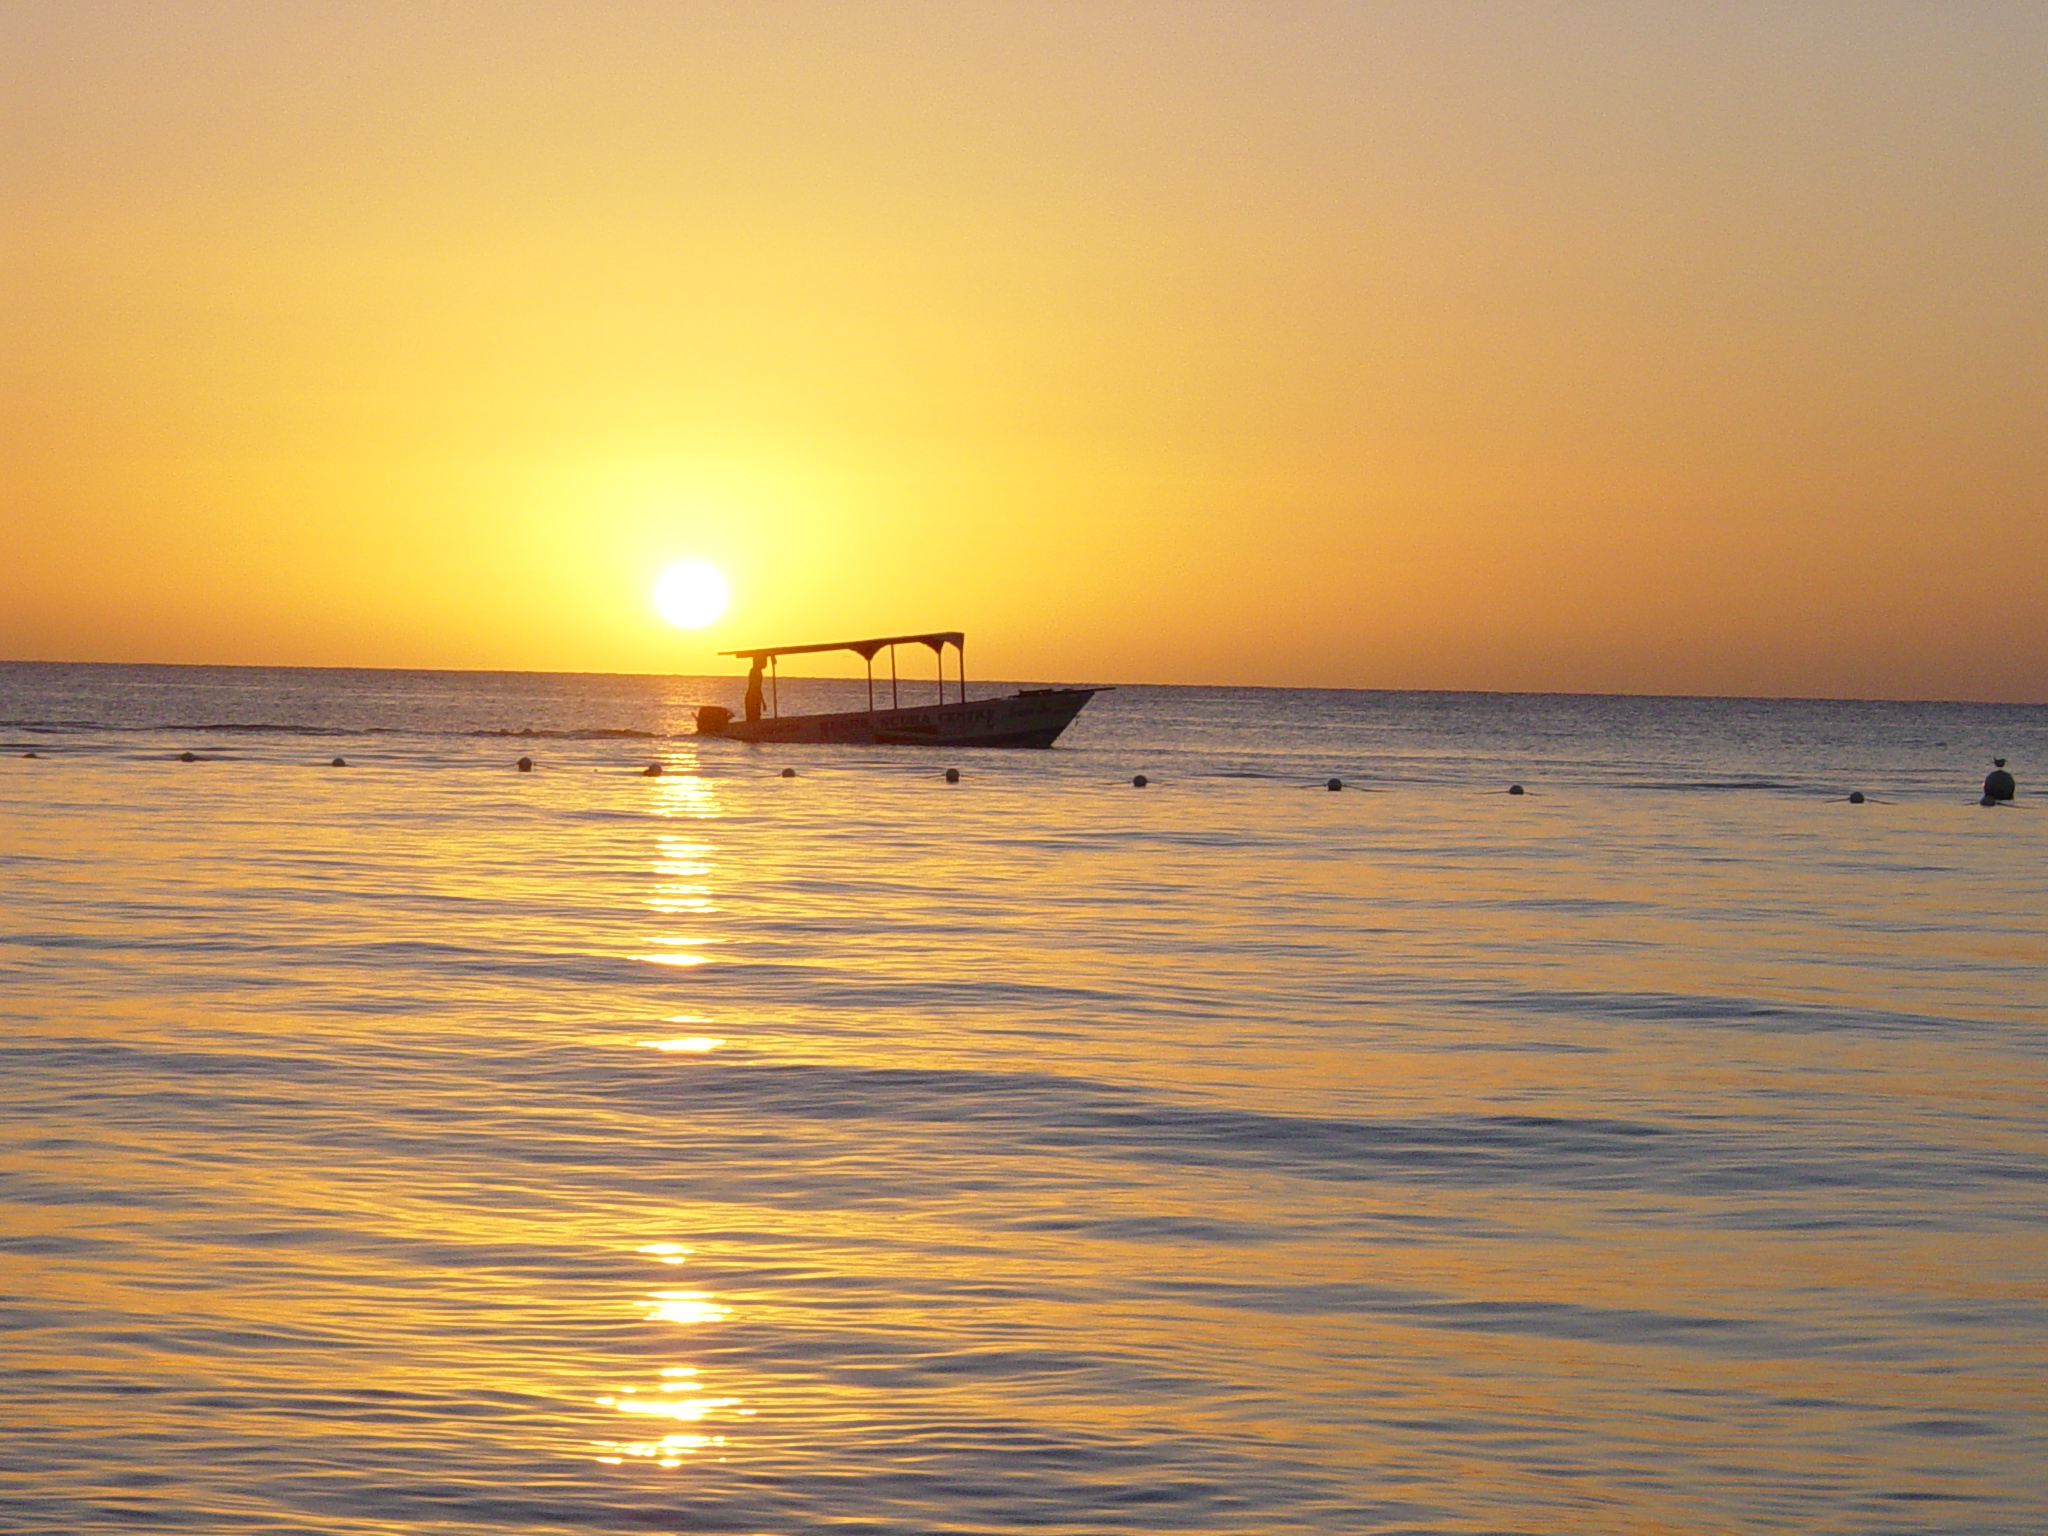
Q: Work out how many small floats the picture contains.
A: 12